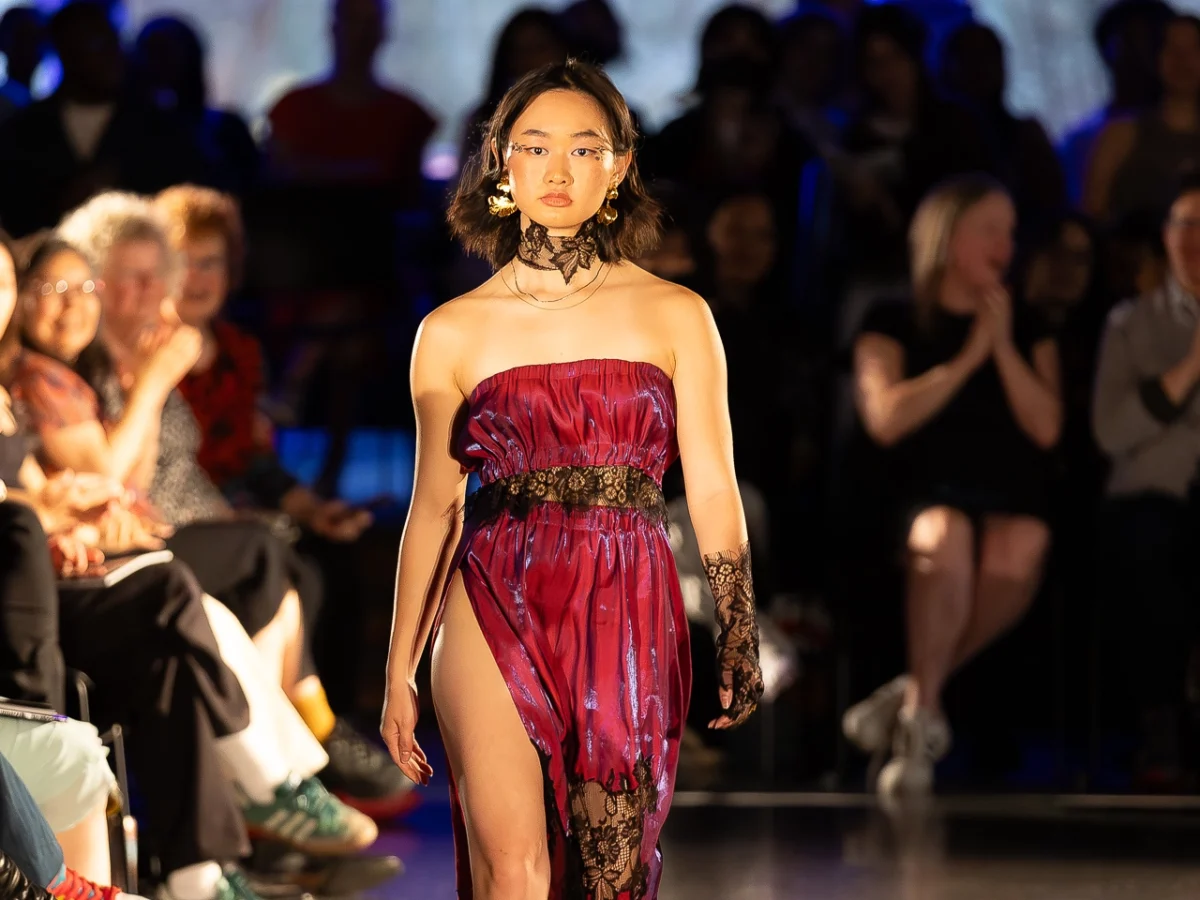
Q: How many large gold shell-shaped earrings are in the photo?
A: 2